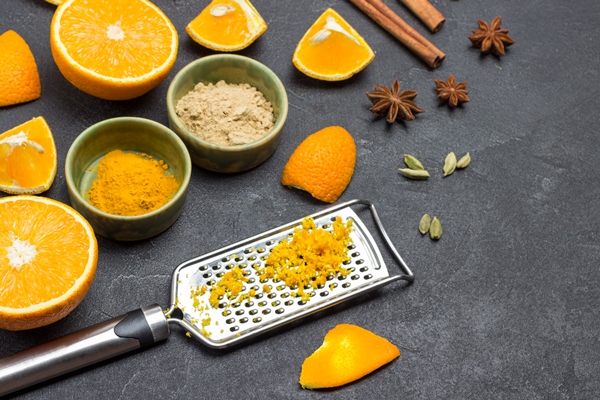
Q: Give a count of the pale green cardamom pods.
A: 6